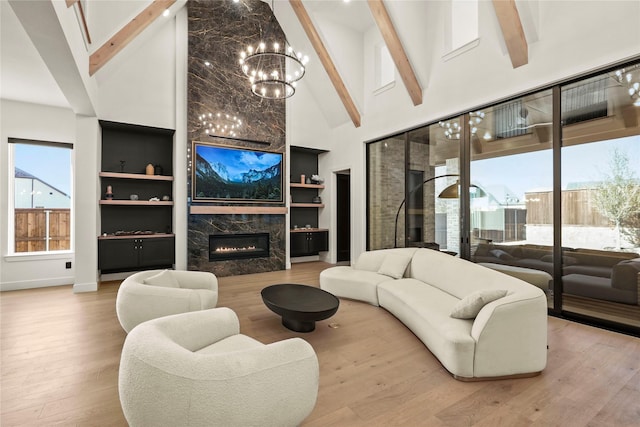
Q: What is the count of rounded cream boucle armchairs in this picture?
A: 2